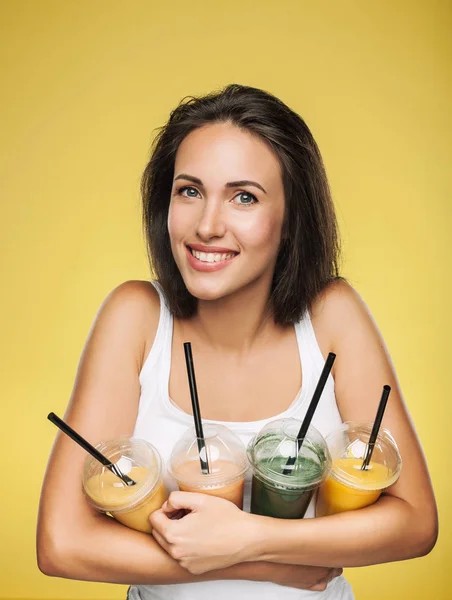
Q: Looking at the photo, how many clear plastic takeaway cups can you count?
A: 4